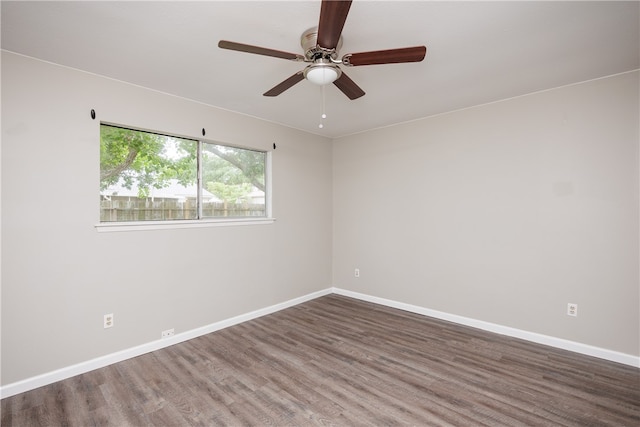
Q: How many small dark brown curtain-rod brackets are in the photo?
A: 3